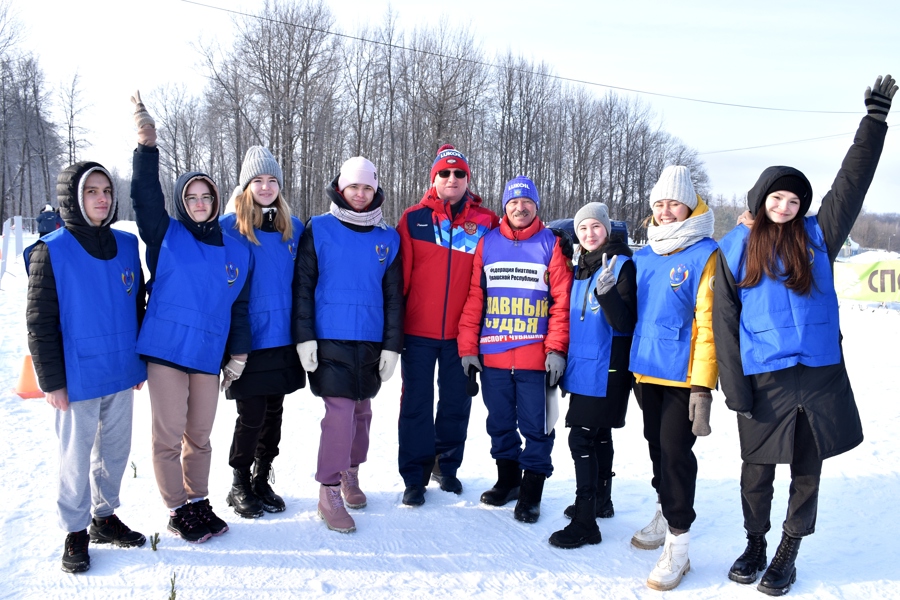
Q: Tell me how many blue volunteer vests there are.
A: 7